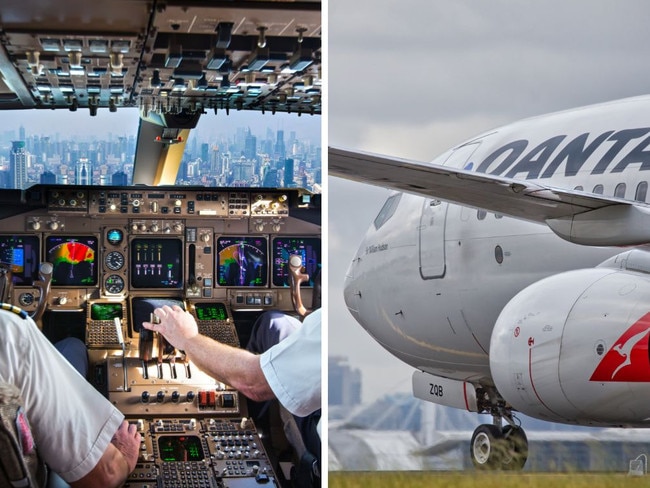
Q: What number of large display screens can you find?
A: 5